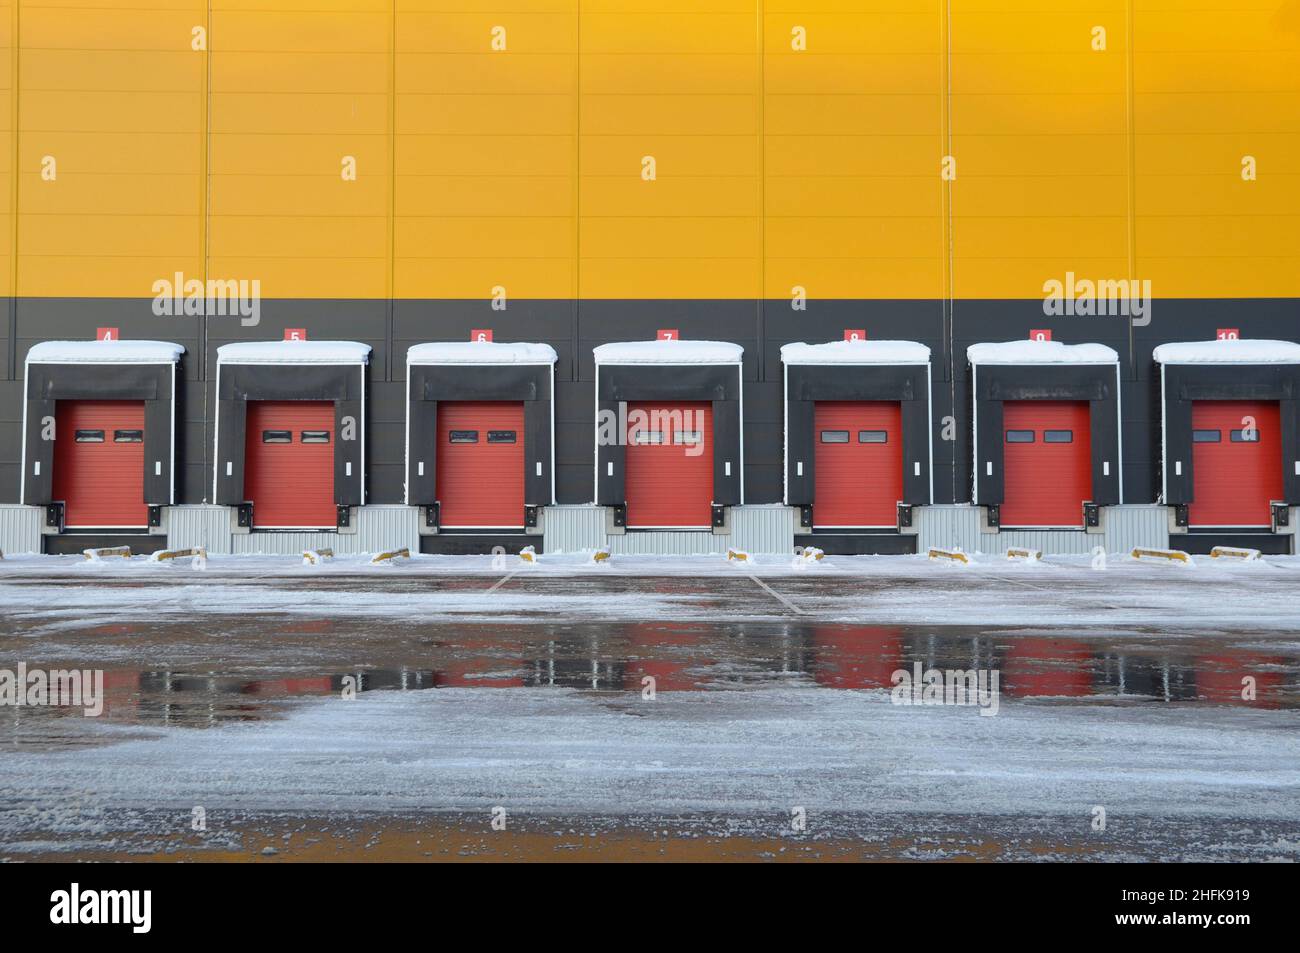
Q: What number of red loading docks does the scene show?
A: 7